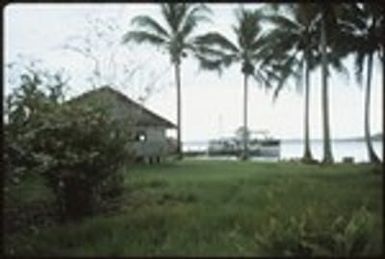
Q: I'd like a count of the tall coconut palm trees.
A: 5